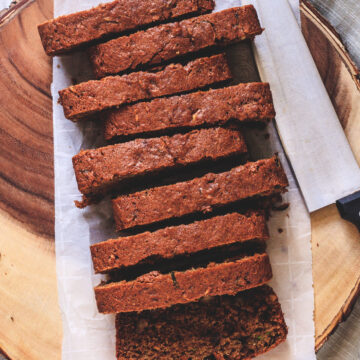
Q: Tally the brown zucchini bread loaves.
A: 9